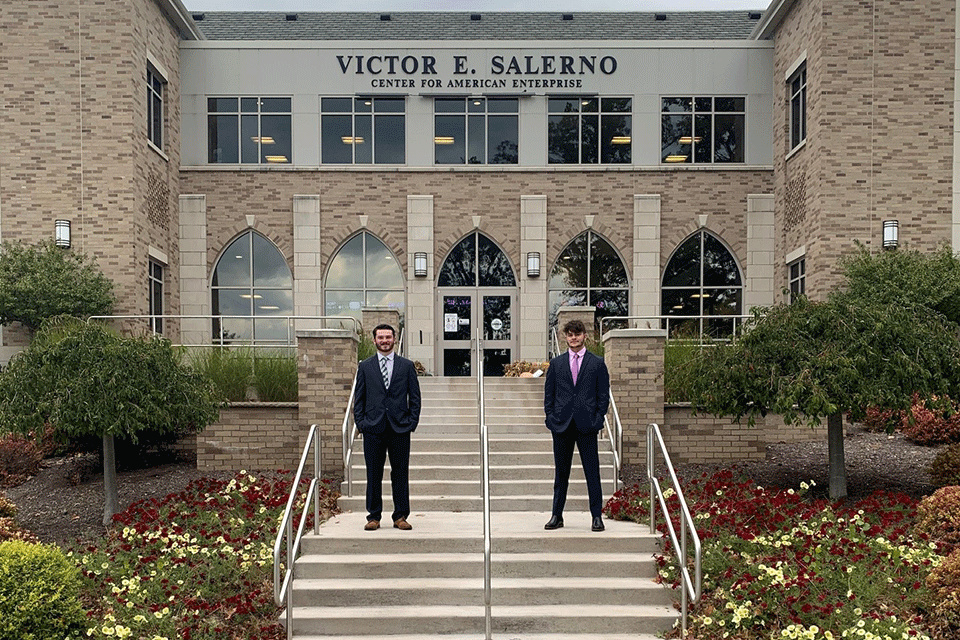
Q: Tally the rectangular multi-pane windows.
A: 9